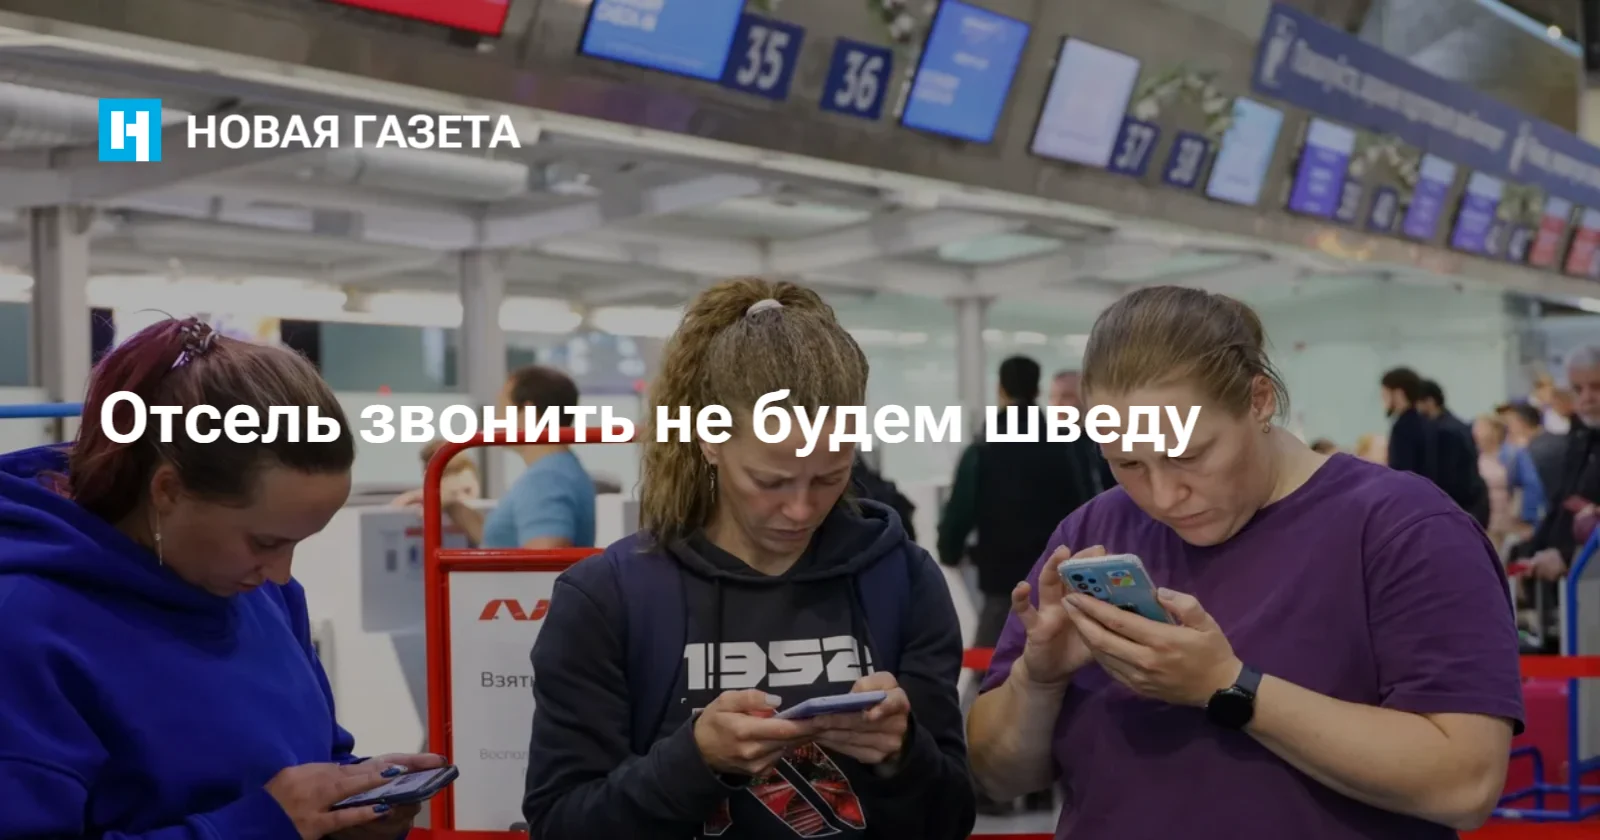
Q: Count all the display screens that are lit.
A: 10